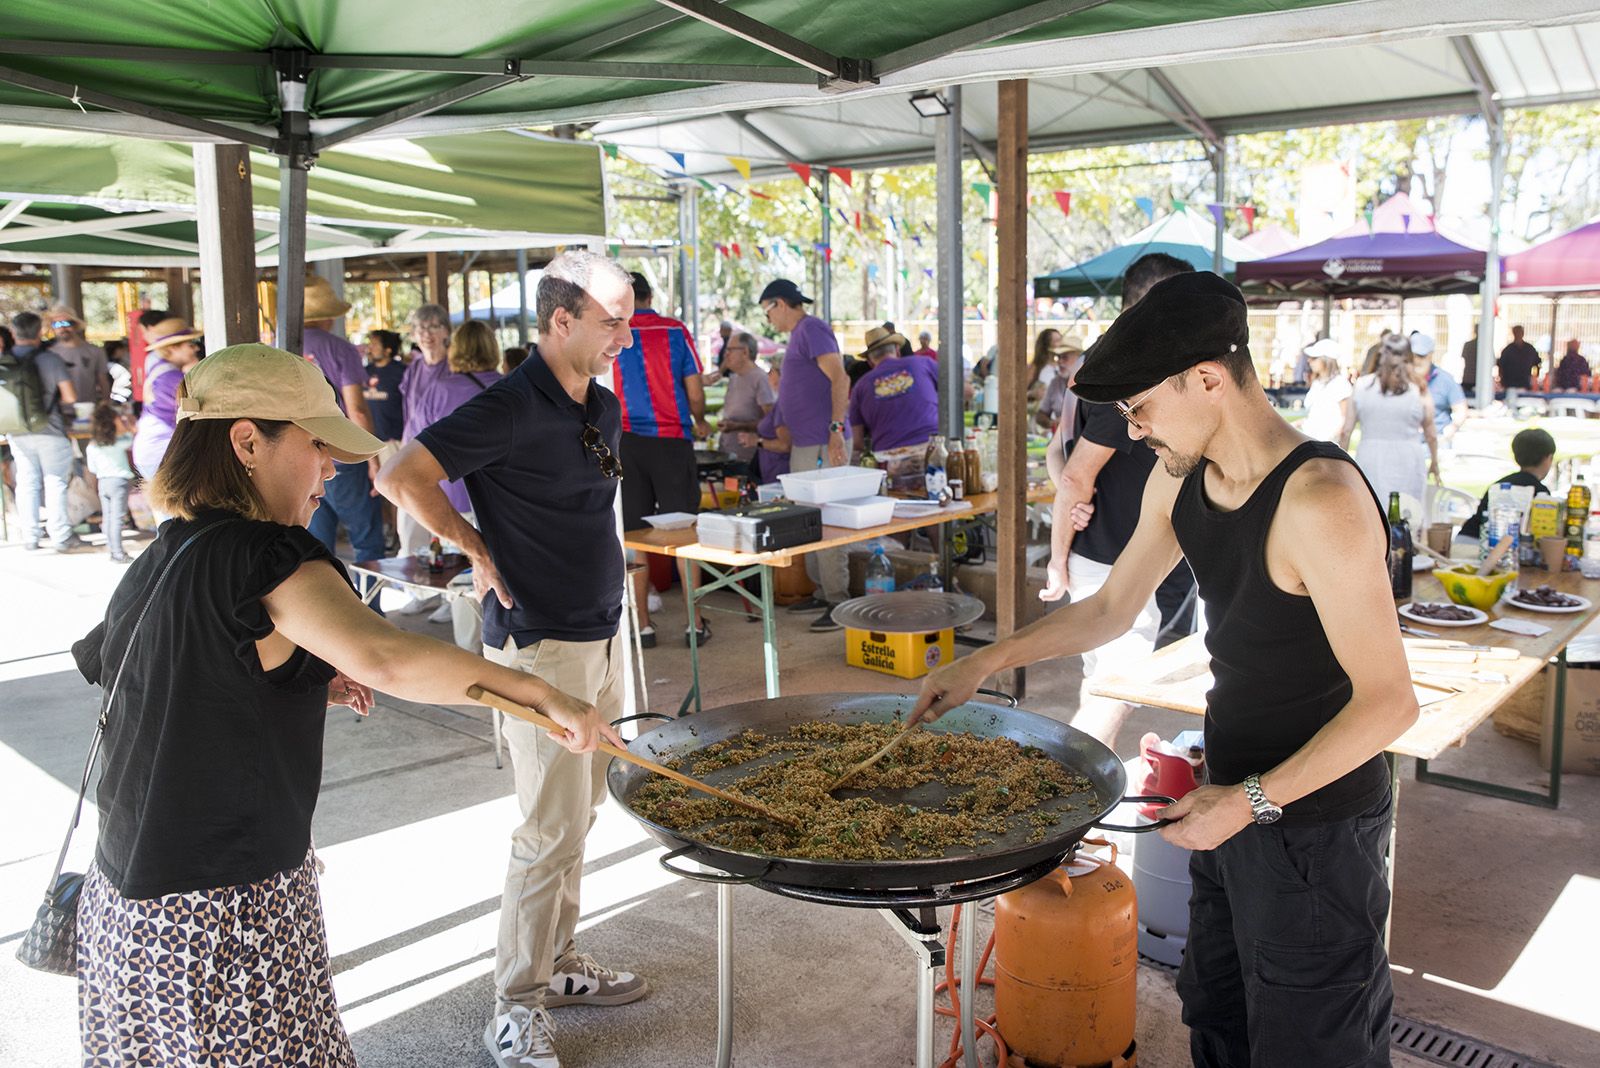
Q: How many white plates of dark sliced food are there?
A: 2